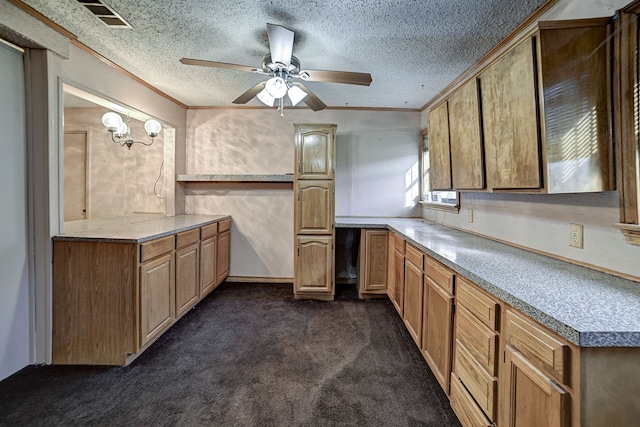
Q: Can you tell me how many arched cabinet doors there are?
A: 3